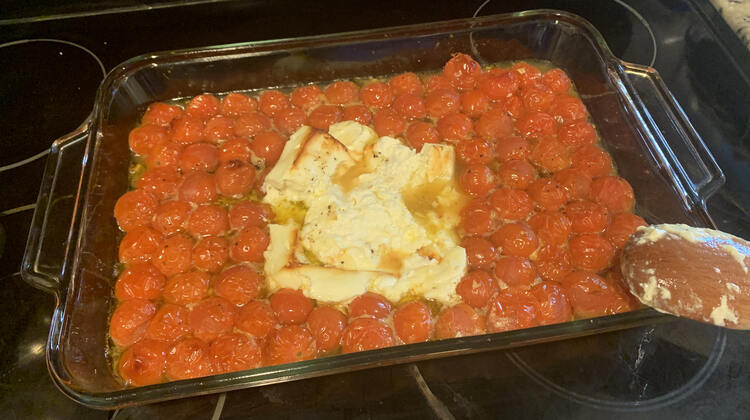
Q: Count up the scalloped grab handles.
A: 2